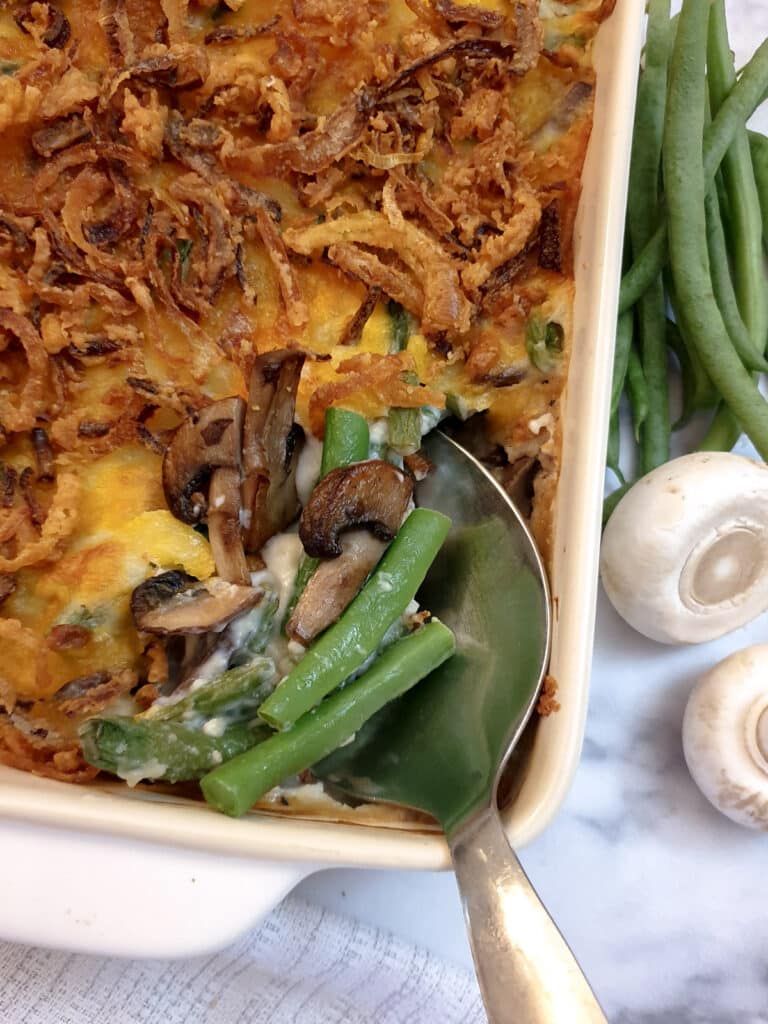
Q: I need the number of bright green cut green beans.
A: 3